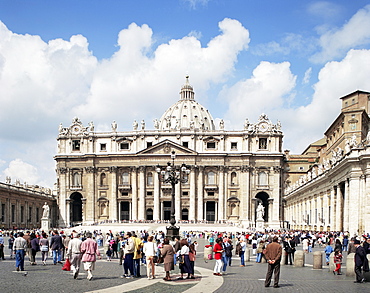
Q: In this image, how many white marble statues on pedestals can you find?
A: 2